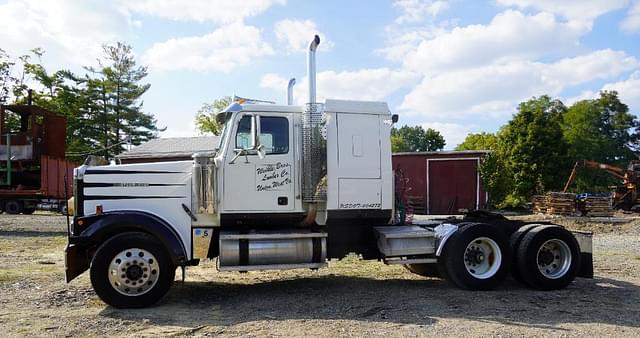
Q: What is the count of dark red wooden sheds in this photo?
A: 1